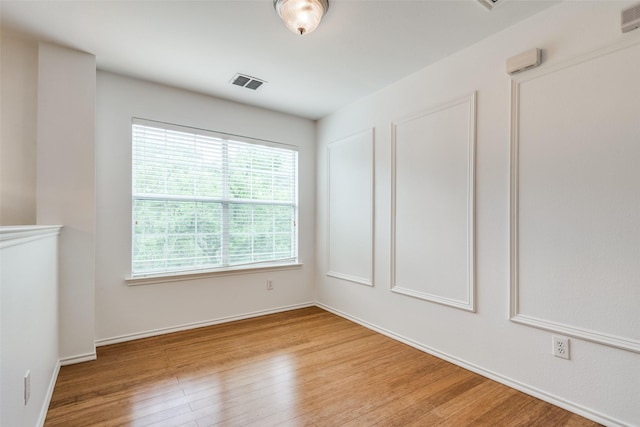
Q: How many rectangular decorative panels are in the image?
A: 3